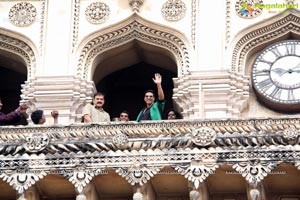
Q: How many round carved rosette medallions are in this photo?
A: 8